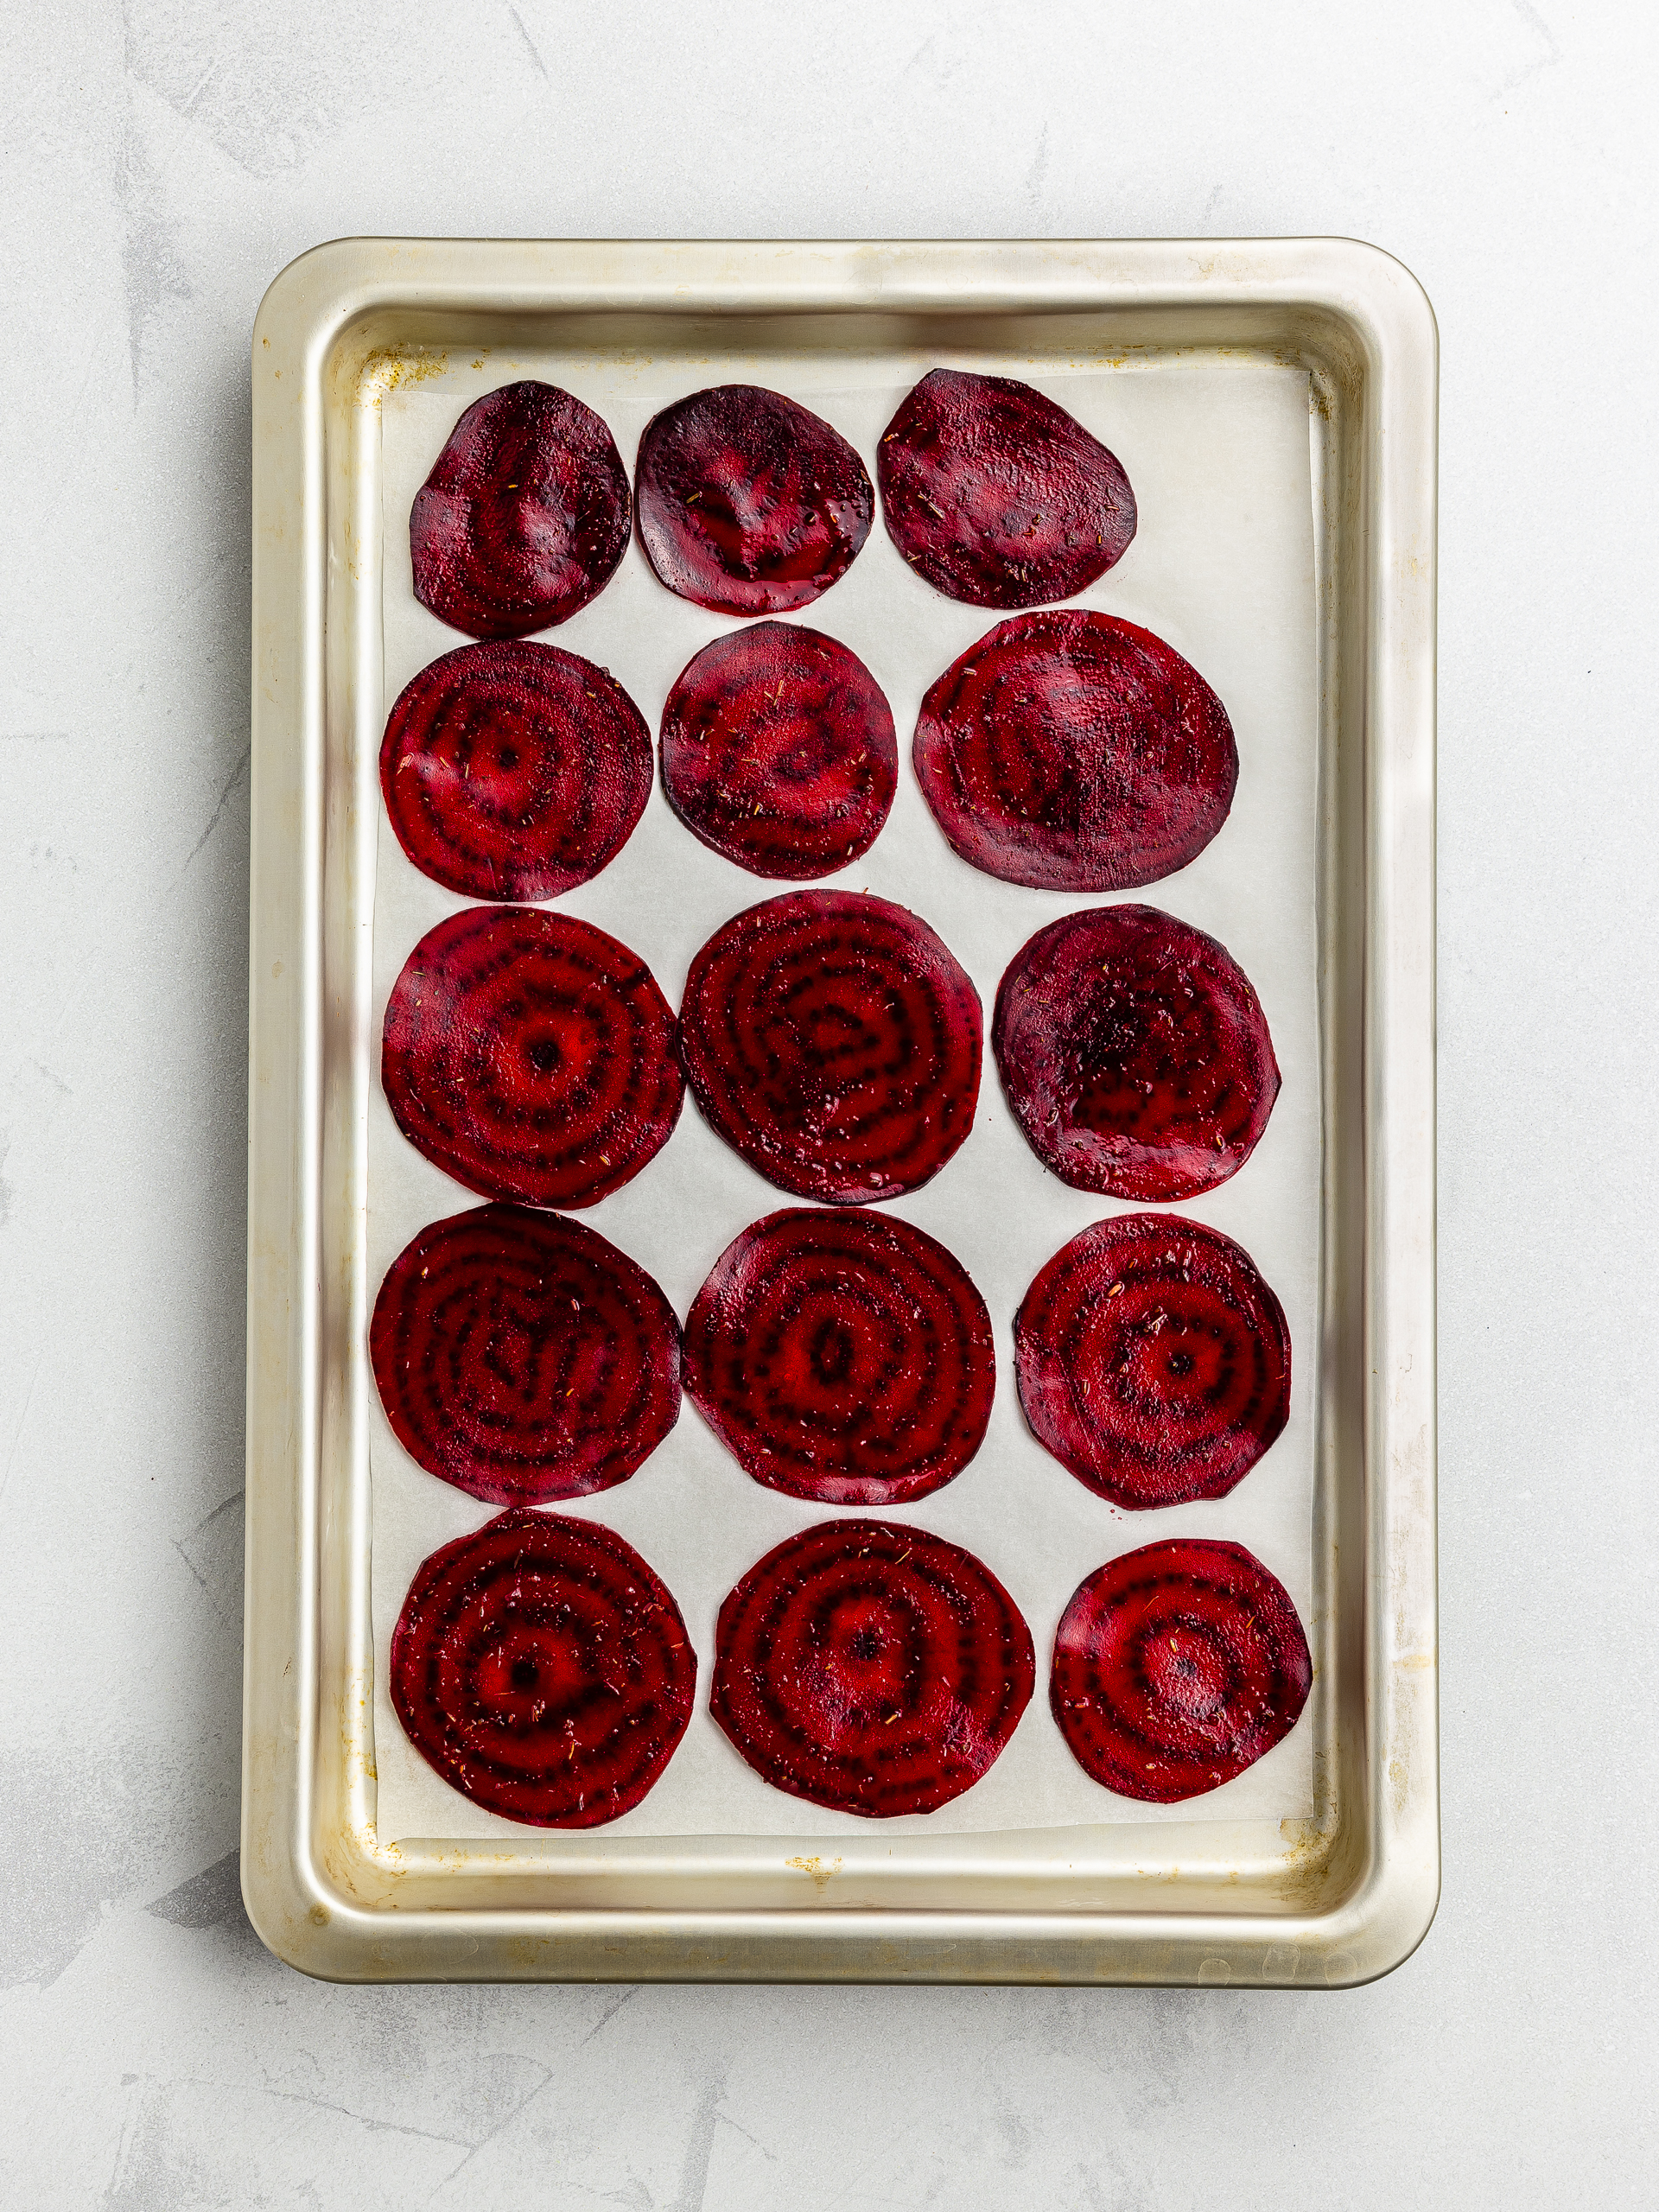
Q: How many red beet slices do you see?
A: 15